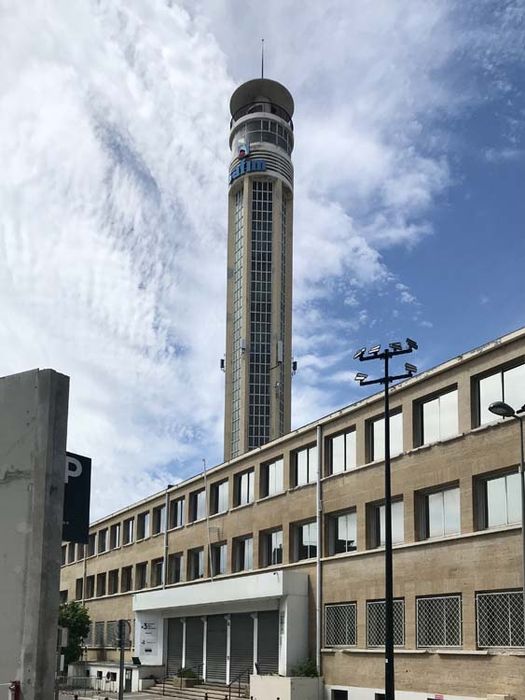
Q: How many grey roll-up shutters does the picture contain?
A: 5